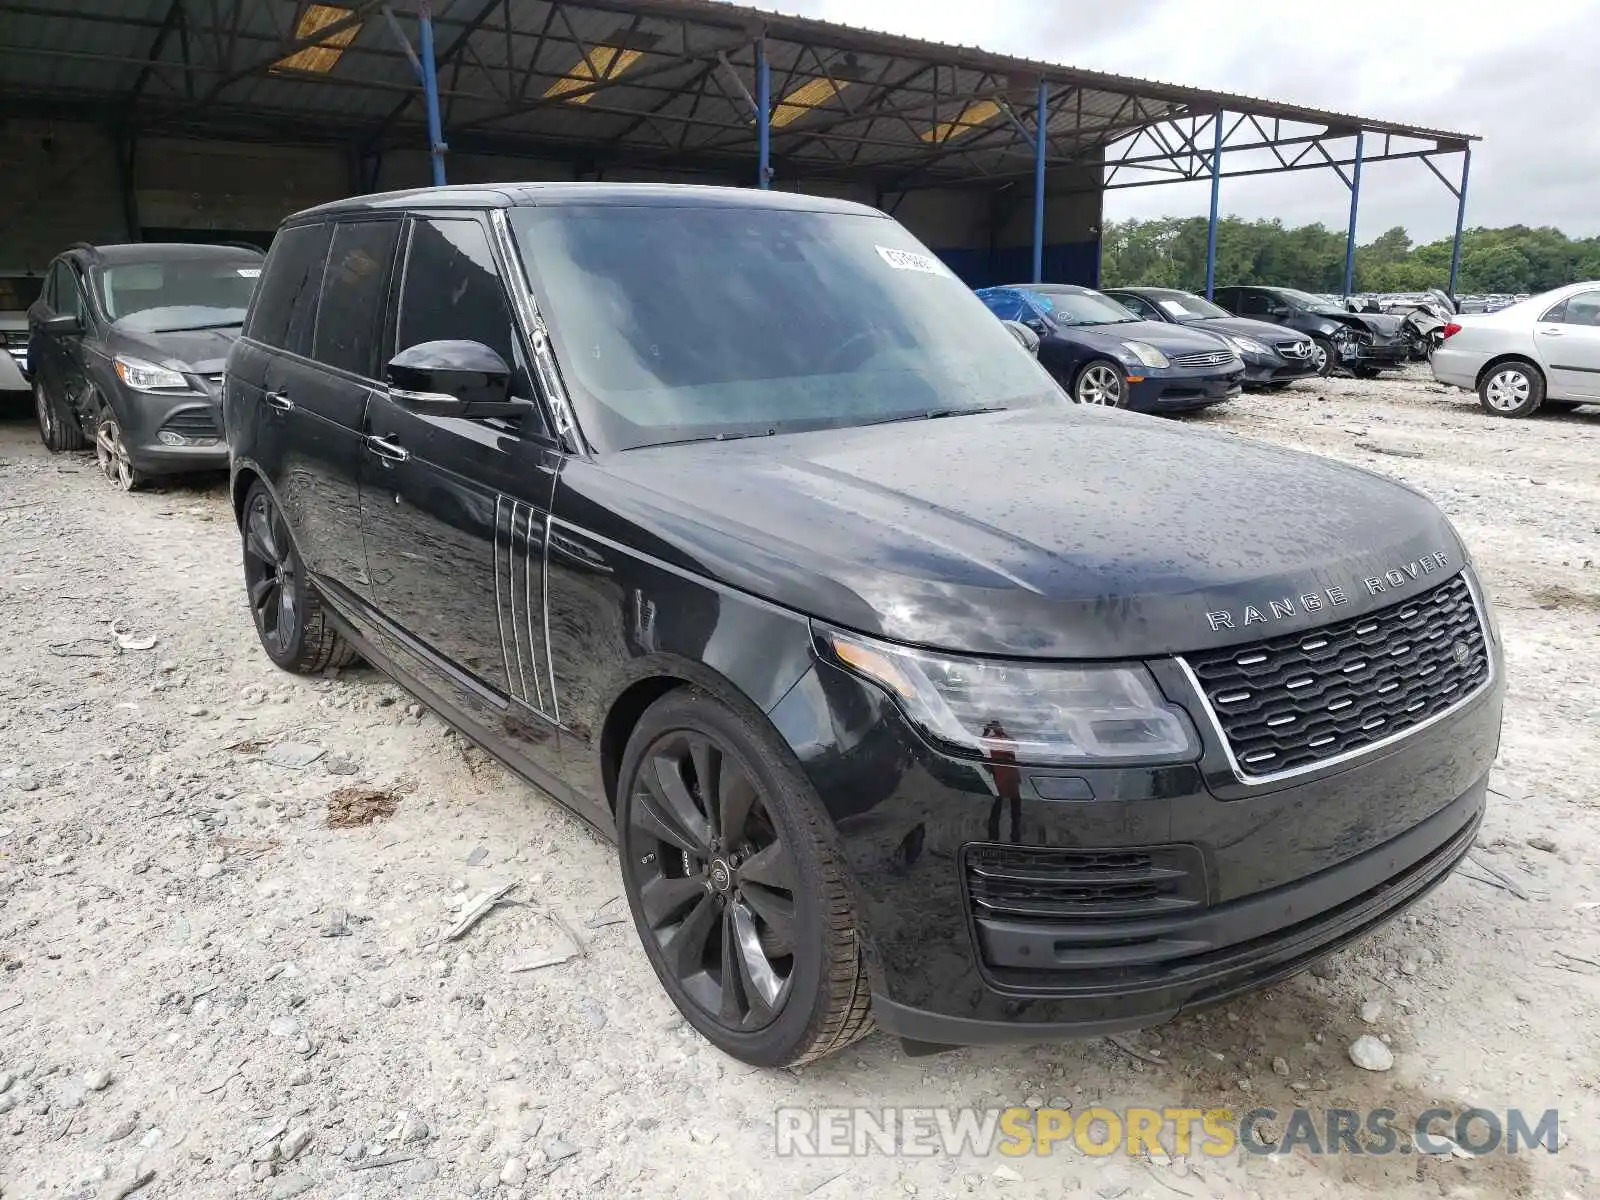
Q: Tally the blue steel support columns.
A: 6